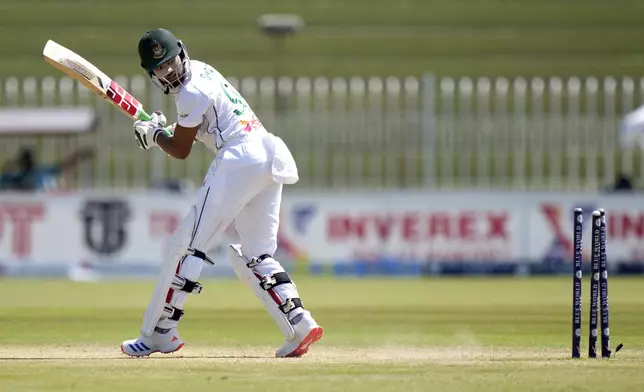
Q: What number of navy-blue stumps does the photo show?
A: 3